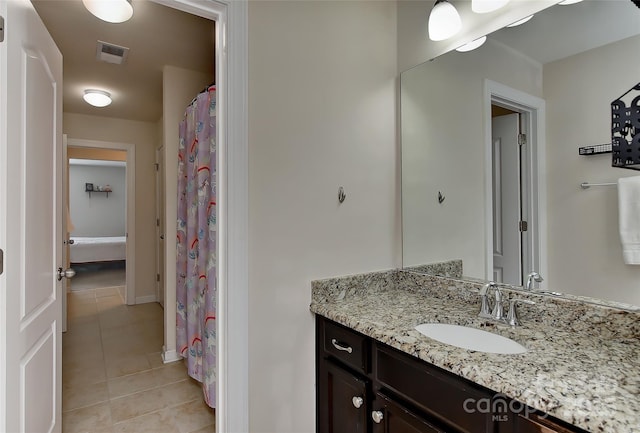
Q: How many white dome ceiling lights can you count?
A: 2